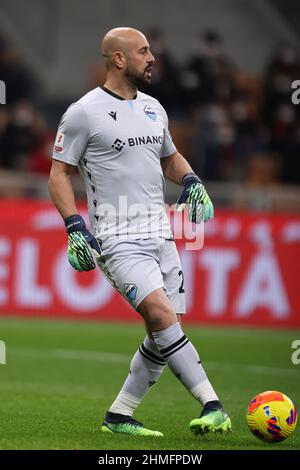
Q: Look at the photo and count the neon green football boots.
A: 2